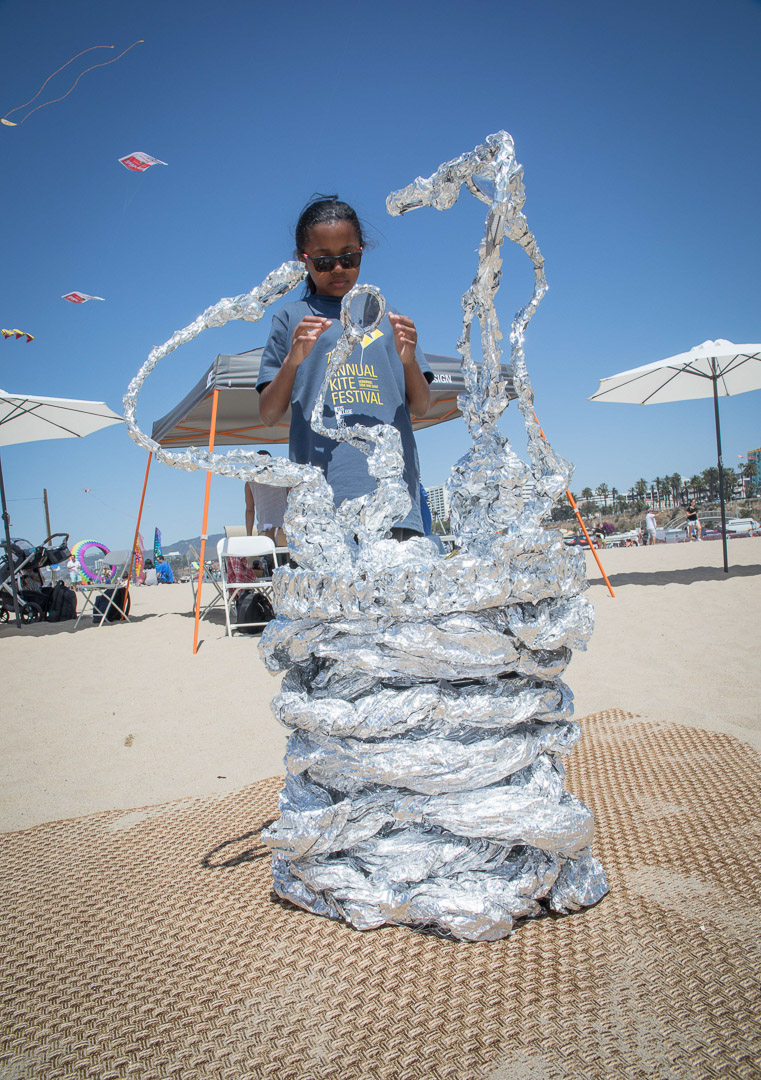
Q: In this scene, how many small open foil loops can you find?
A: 1